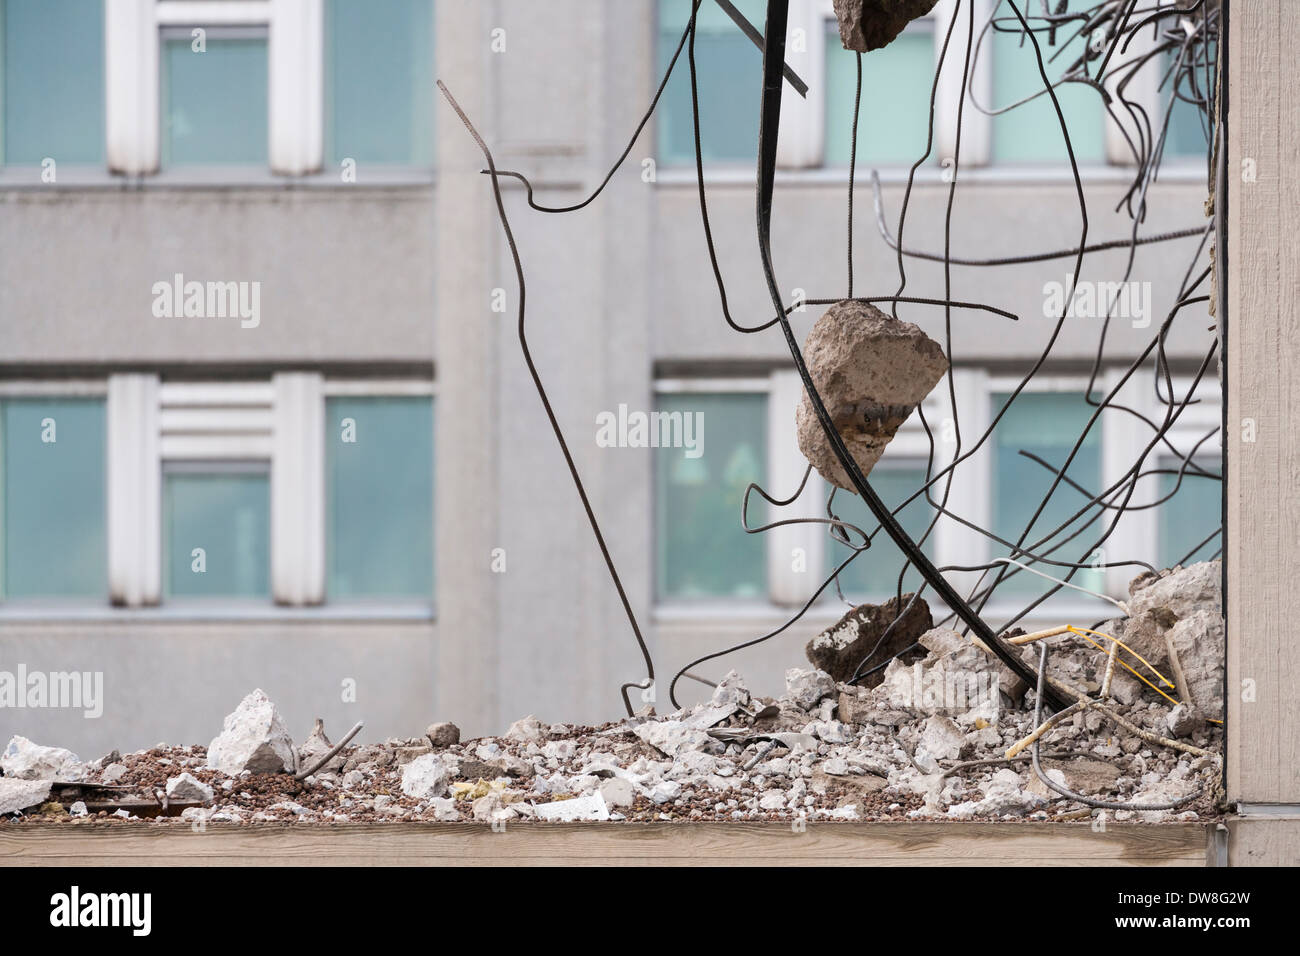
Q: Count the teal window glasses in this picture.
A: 14